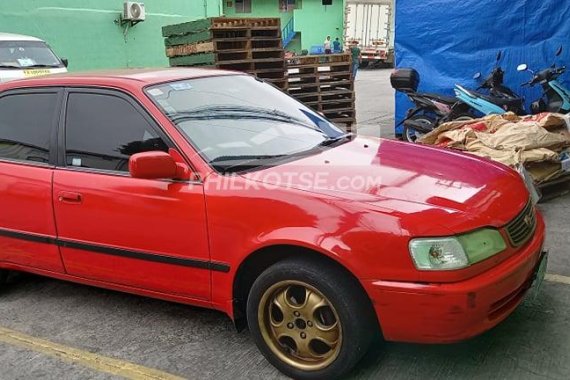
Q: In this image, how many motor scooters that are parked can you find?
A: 2